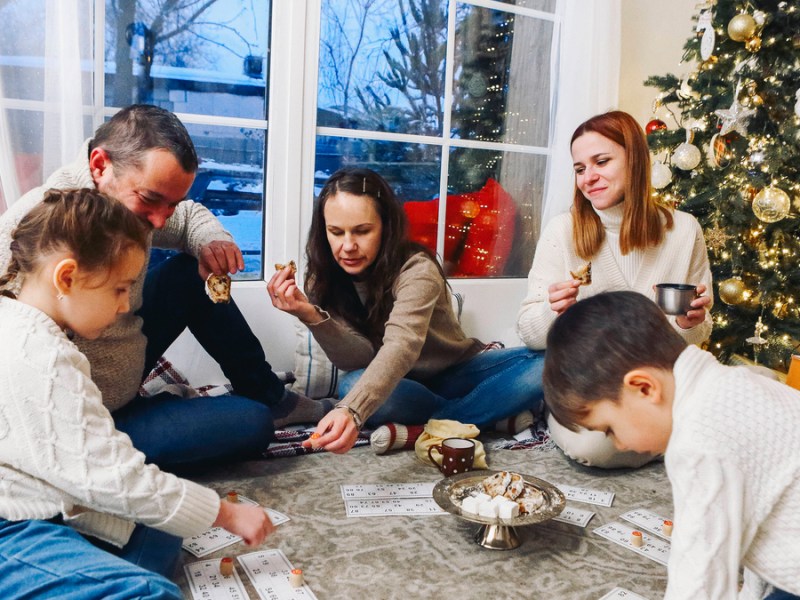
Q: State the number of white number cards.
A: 11